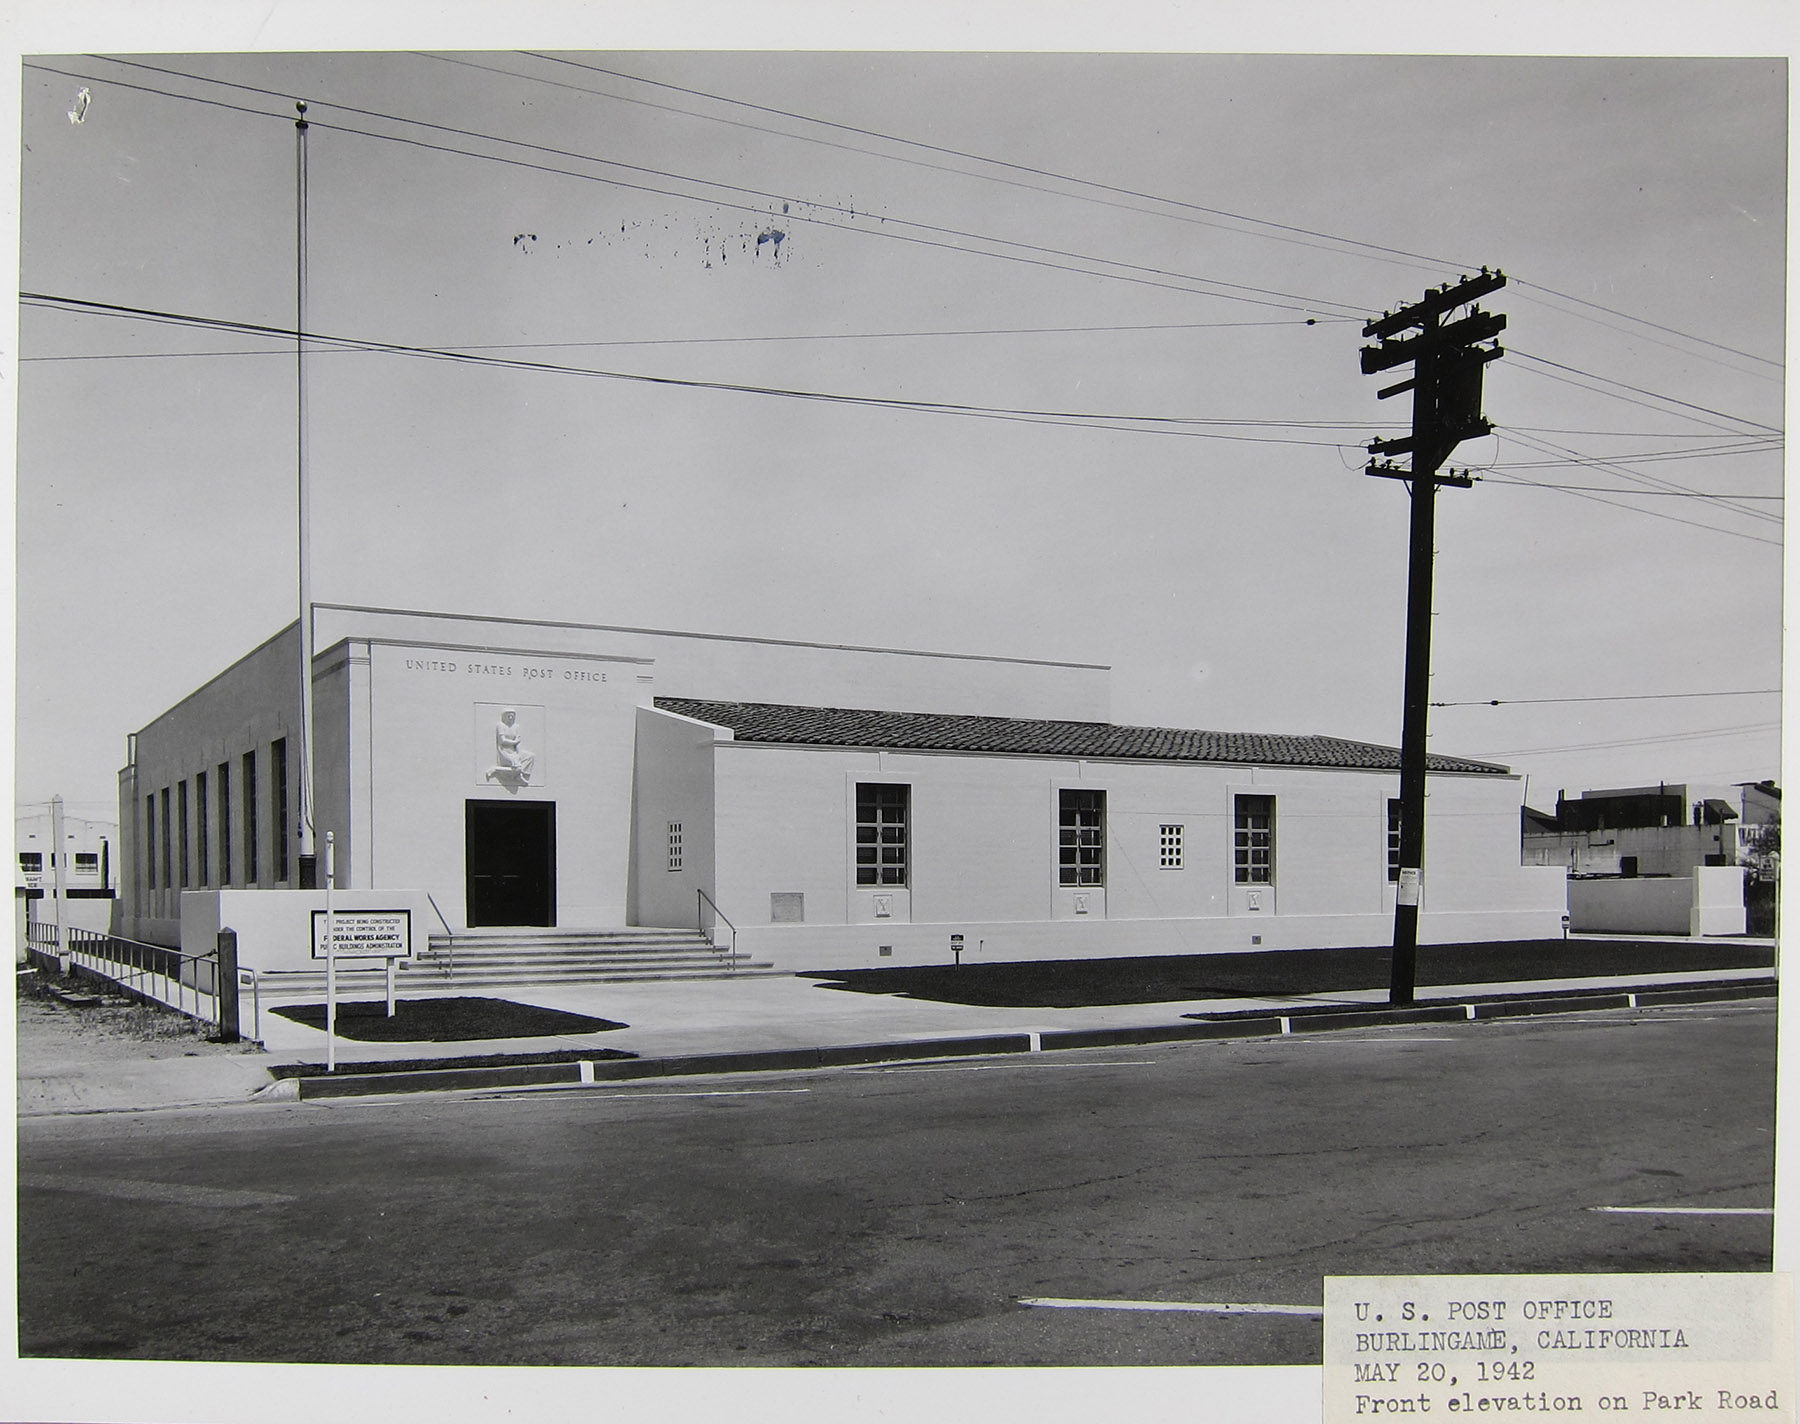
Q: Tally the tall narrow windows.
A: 7